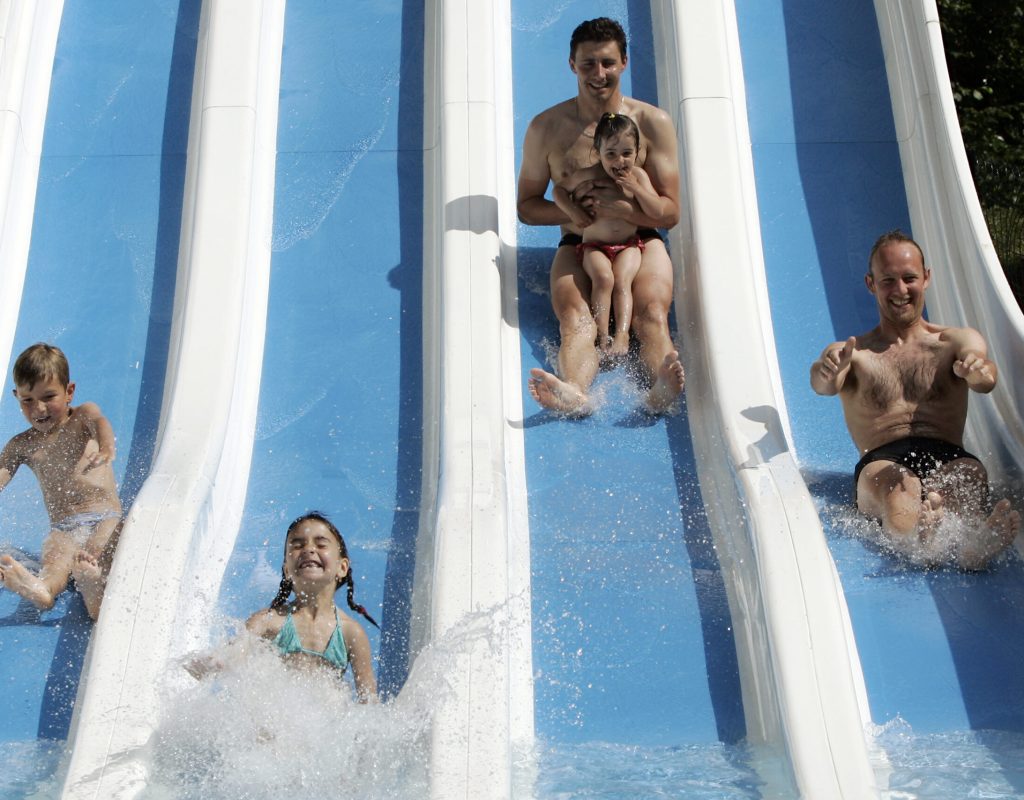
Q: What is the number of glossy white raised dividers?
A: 5